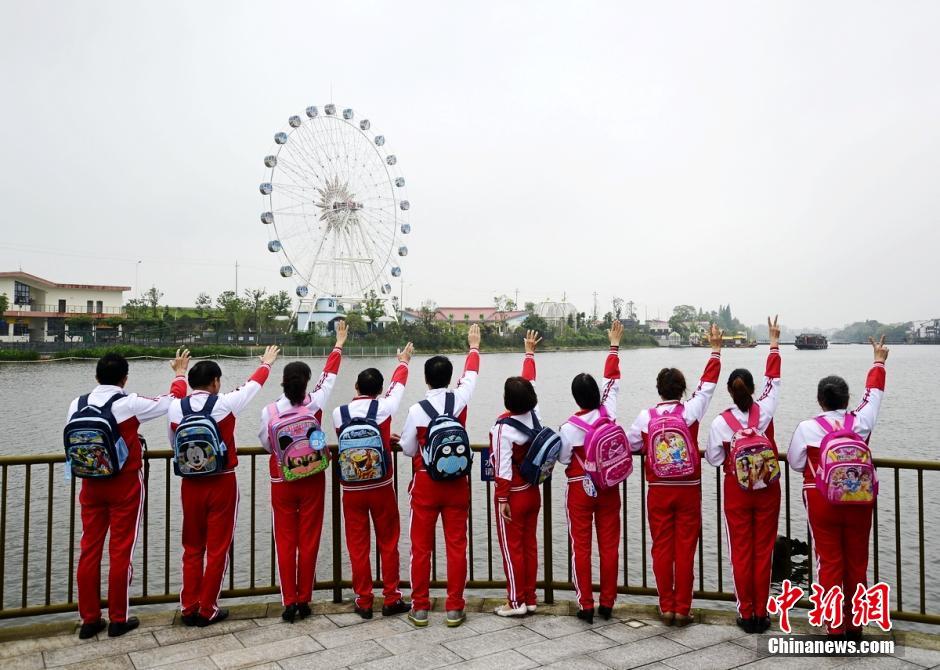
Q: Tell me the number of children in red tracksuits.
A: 10